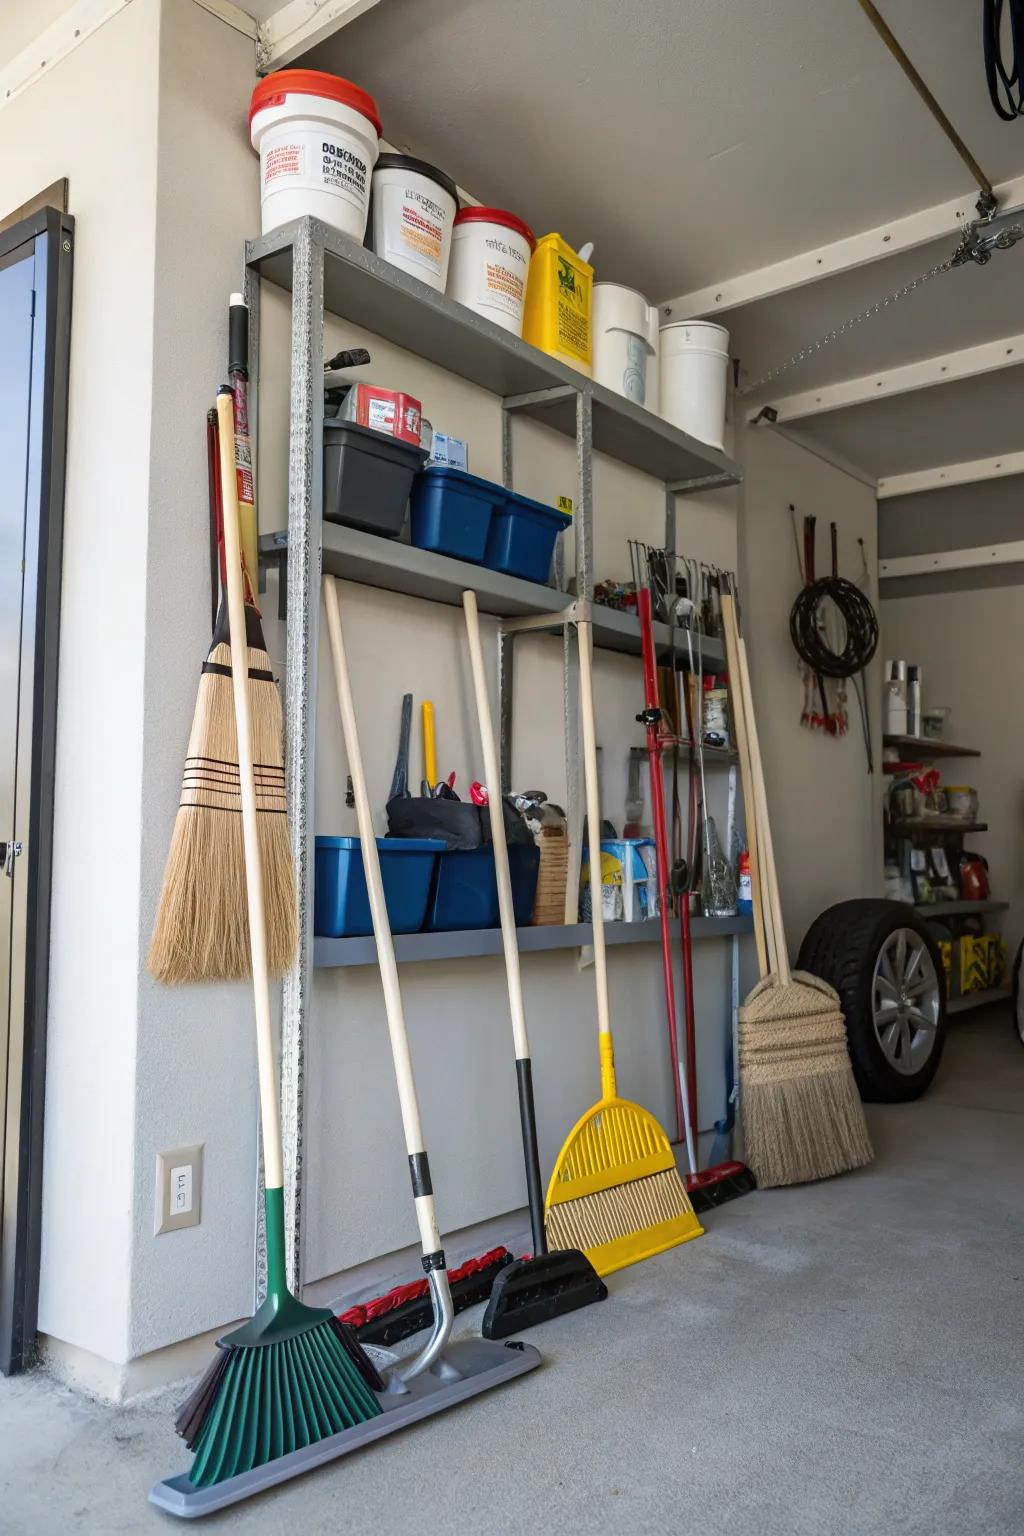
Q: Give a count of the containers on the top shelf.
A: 6